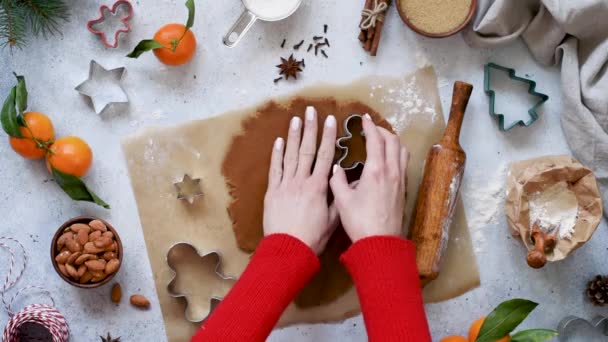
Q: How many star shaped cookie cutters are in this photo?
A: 2